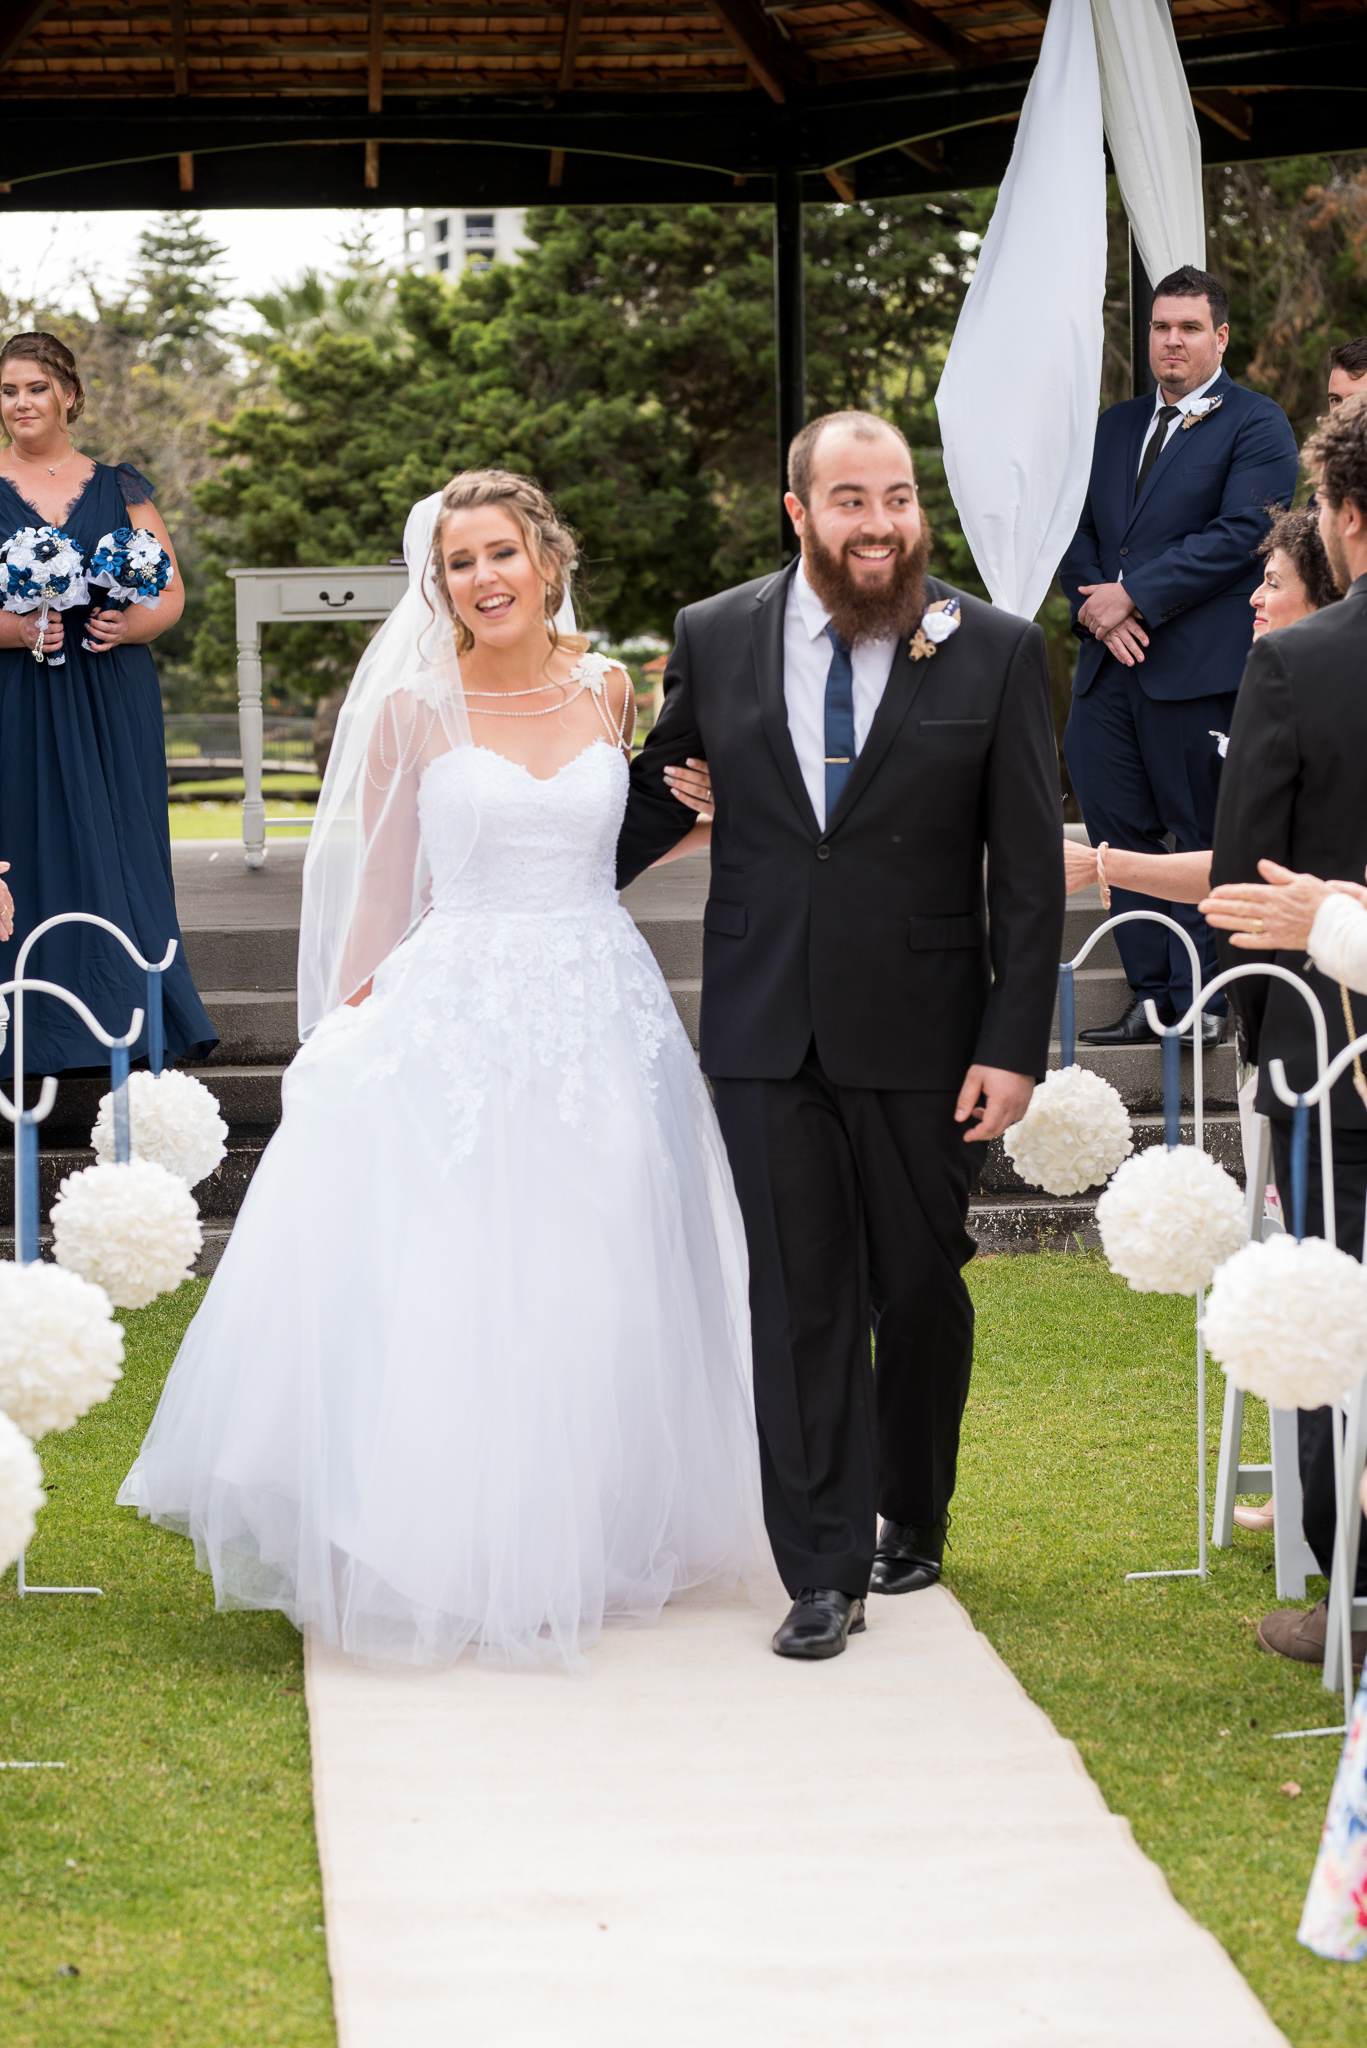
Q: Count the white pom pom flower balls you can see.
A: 7